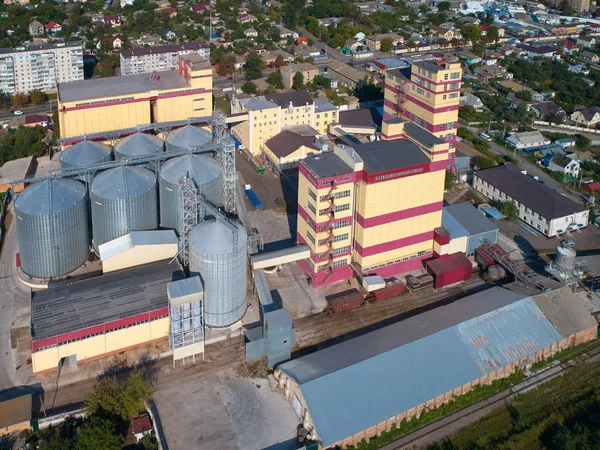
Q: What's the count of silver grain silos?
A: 7